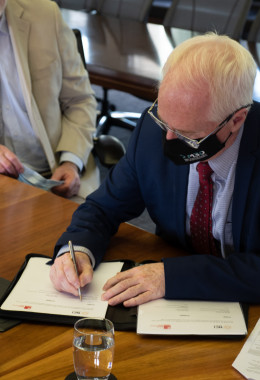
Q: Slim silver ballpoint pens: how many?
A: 1